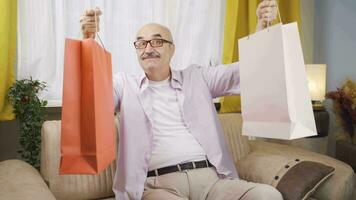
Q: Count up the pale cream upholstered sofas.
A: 1